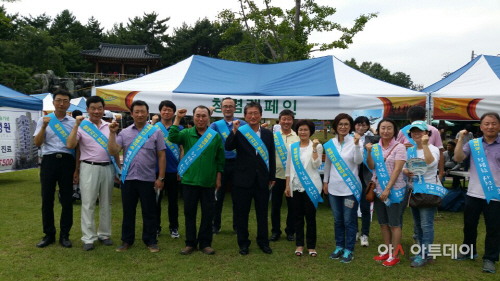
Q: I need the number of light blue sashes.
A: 15